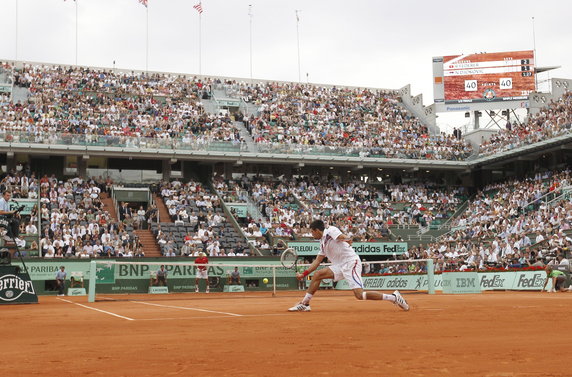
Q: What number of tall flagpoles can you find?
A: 6